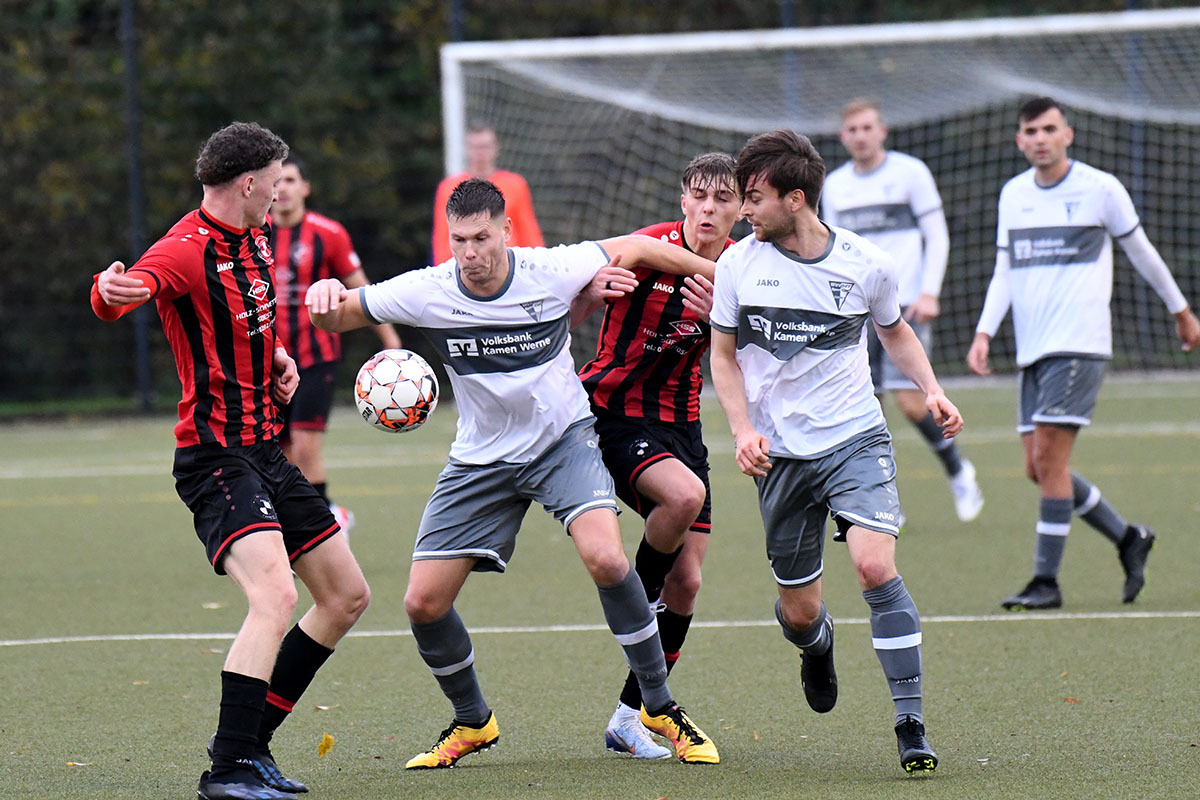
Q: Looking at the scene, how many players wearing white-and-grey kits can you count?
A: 4